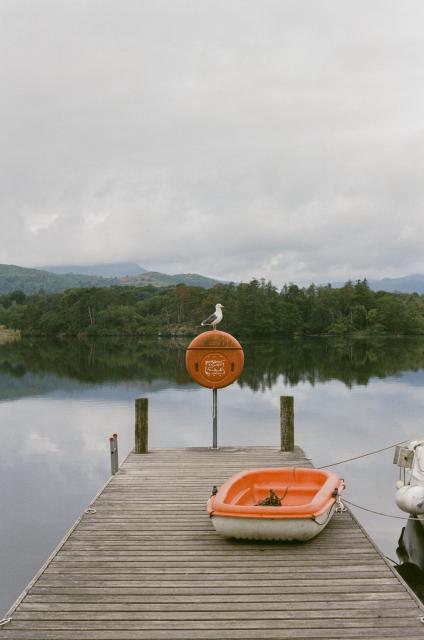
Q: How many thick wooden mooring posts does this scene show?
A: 2